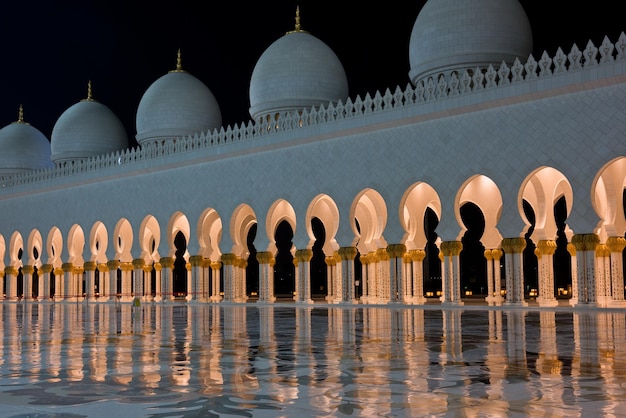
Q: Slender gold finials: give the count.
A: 4